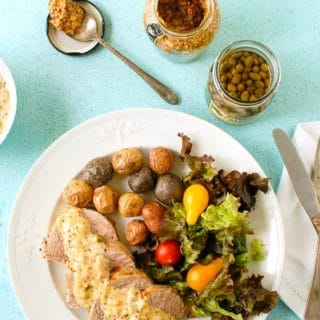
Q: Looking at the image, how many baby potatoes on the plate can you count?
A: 10